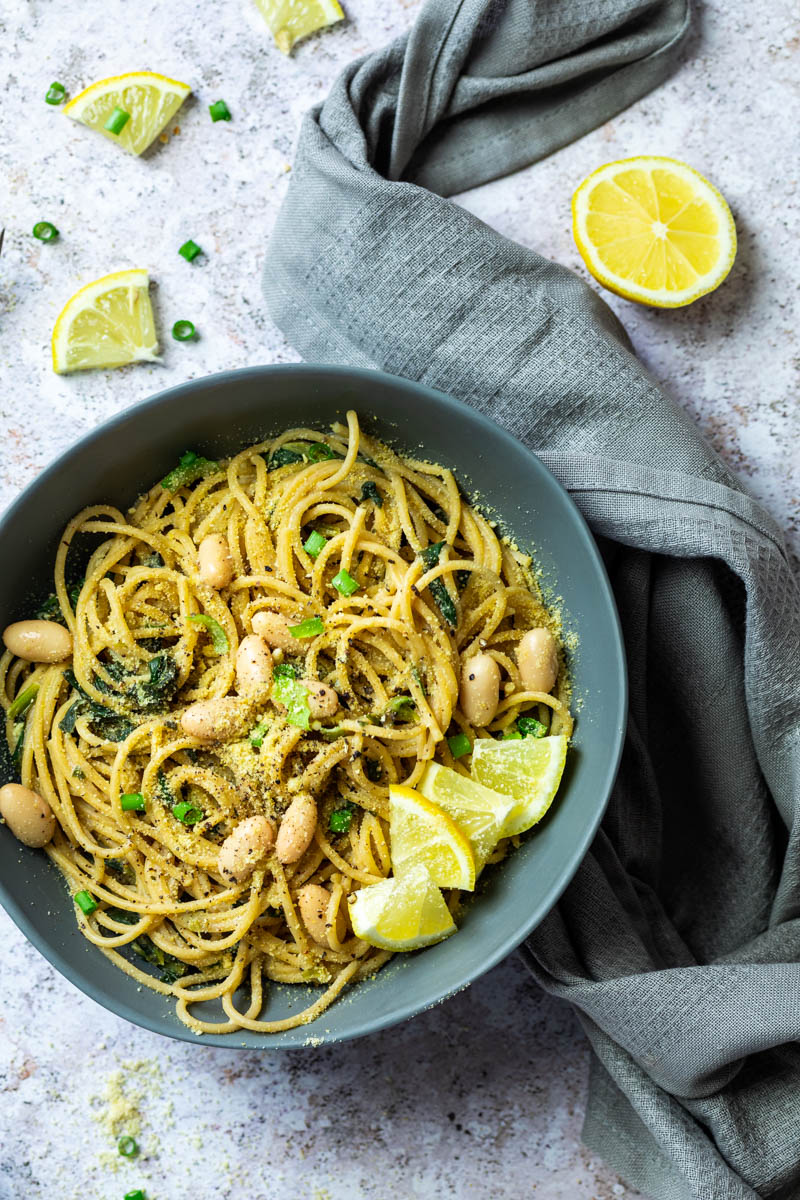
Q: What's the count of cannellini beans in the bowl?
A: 12